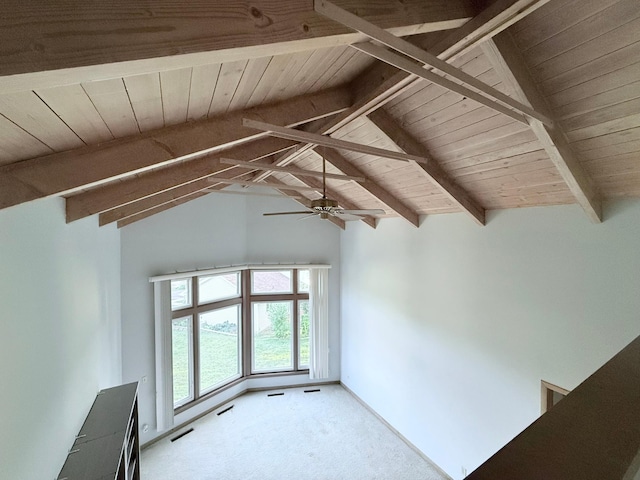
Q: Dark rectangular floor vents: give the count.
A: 4